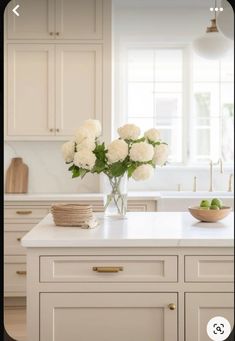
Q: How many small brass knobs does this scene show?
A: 5